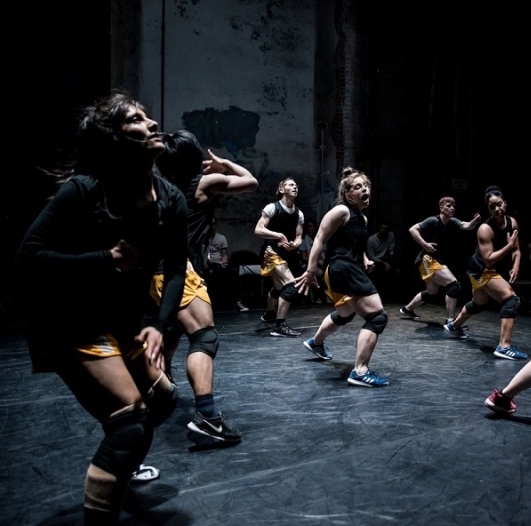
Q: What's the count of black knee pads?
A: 11